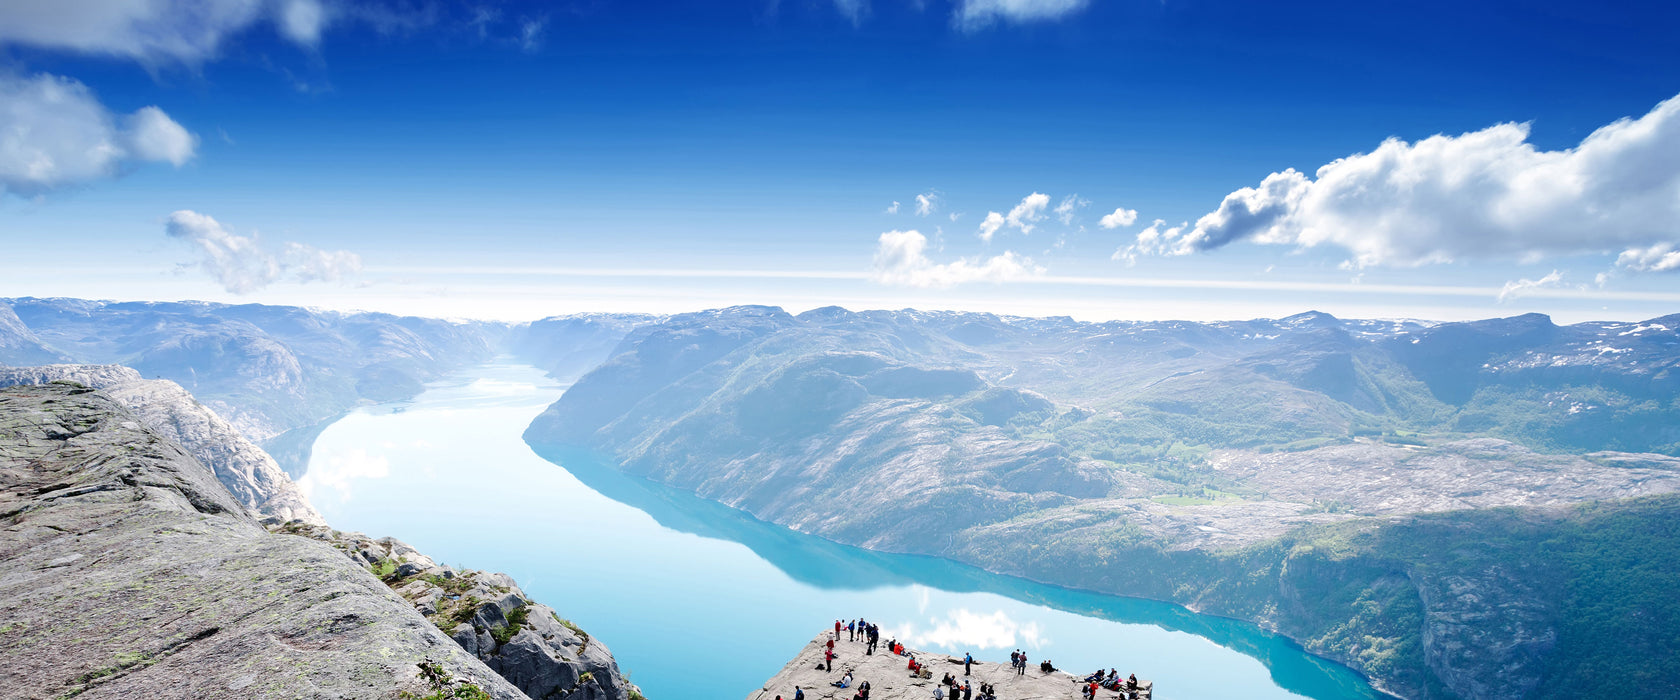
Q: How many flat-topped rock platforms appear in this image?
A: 1